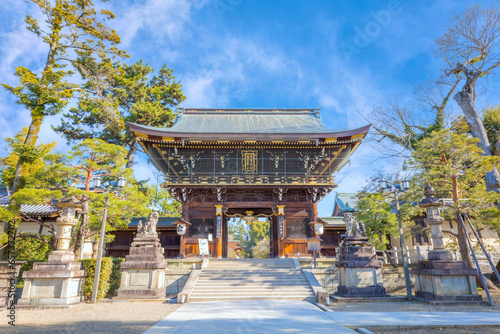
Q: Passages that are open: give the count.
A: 1